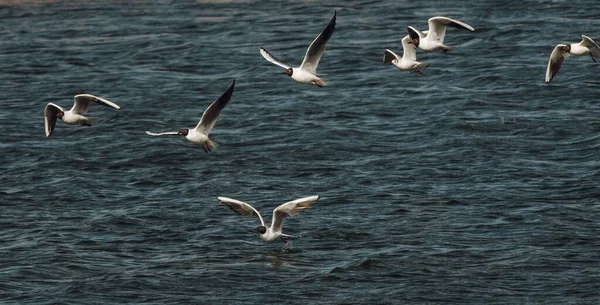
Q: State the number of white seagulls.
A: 7